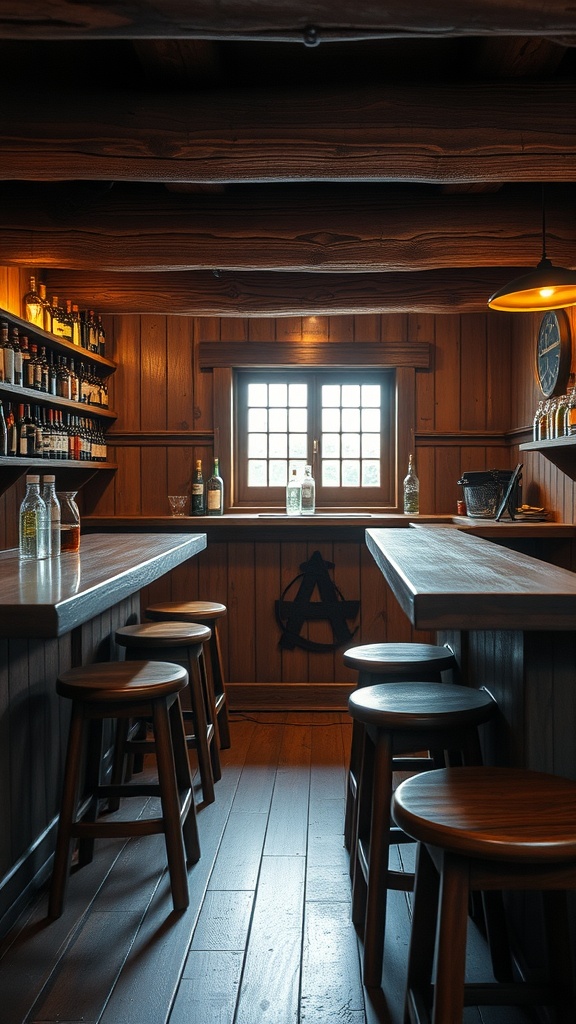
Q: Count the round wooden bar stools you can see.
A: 6